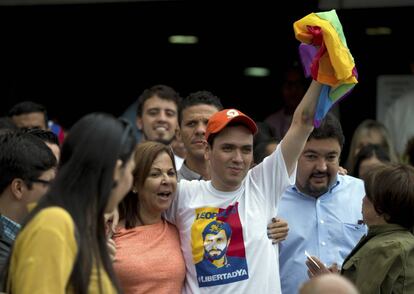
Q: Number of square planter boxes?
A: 0